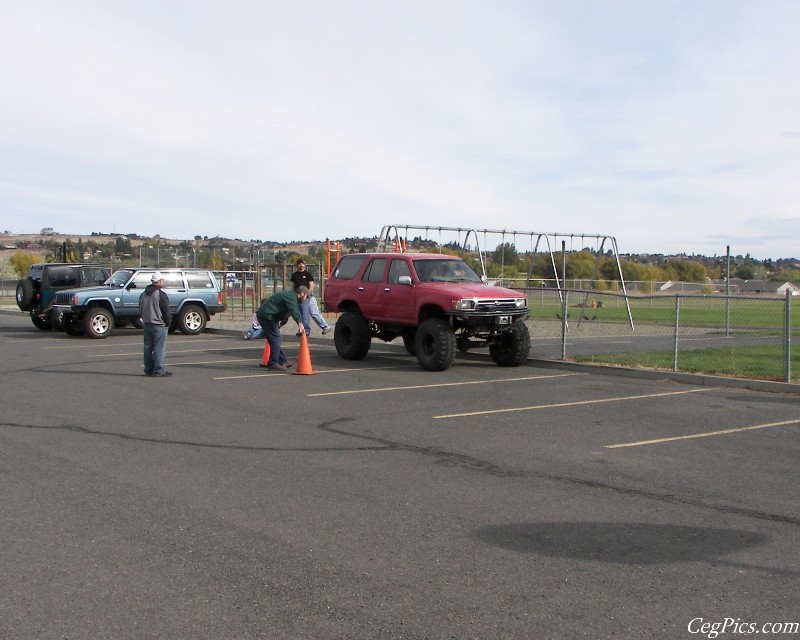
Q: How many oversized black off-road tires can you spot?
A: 4